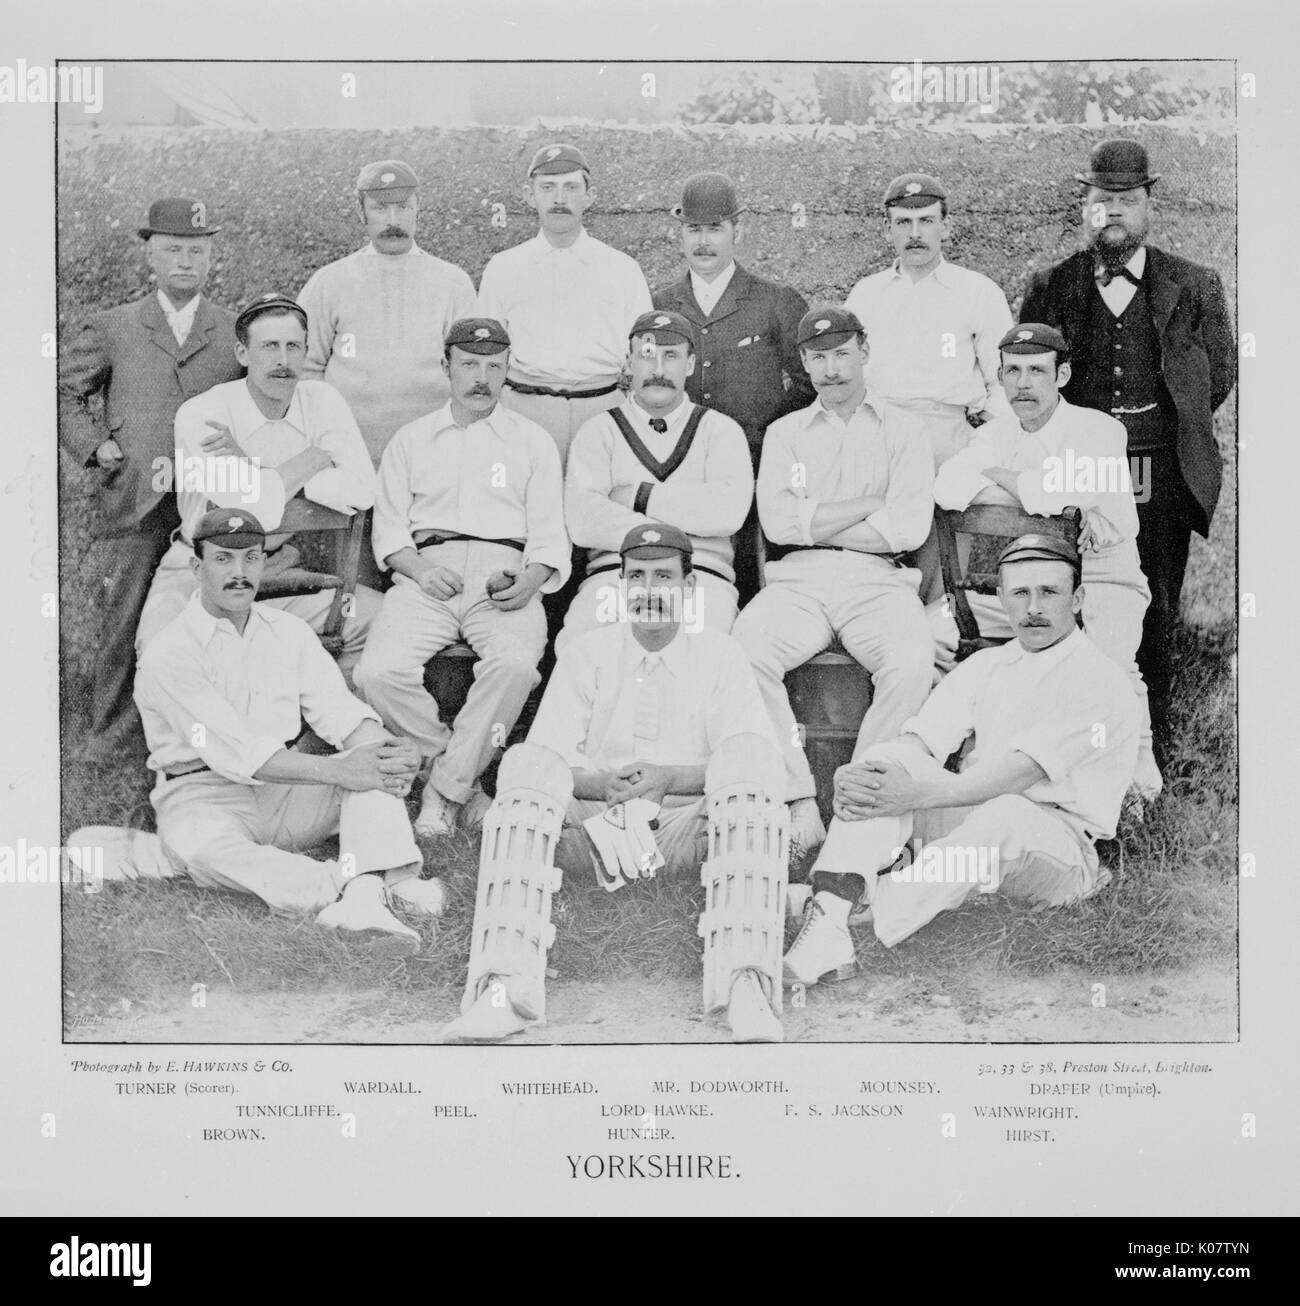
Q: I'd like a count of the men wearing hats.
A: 14